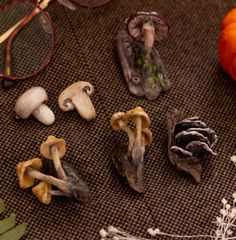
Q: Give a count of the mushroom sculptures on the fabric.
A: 6